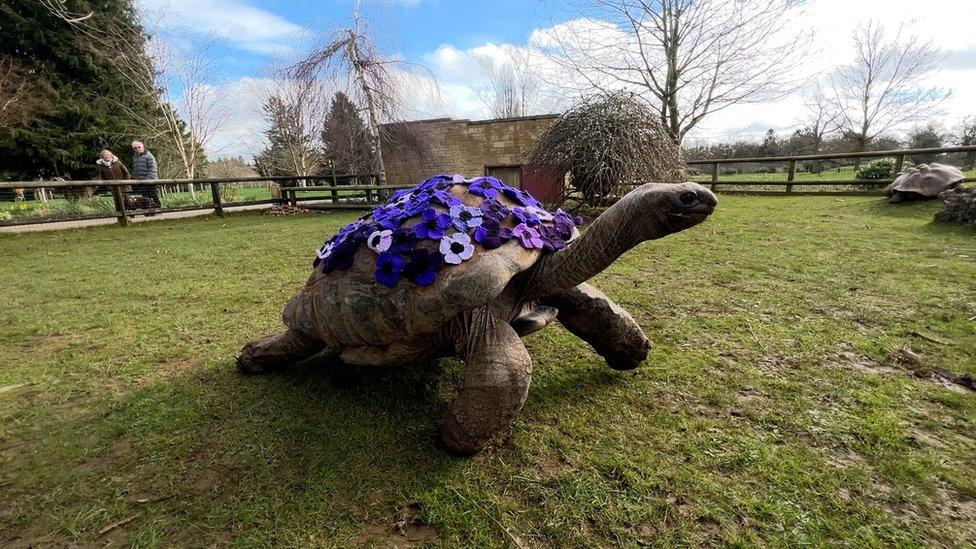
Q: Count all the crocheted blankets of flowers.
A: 1